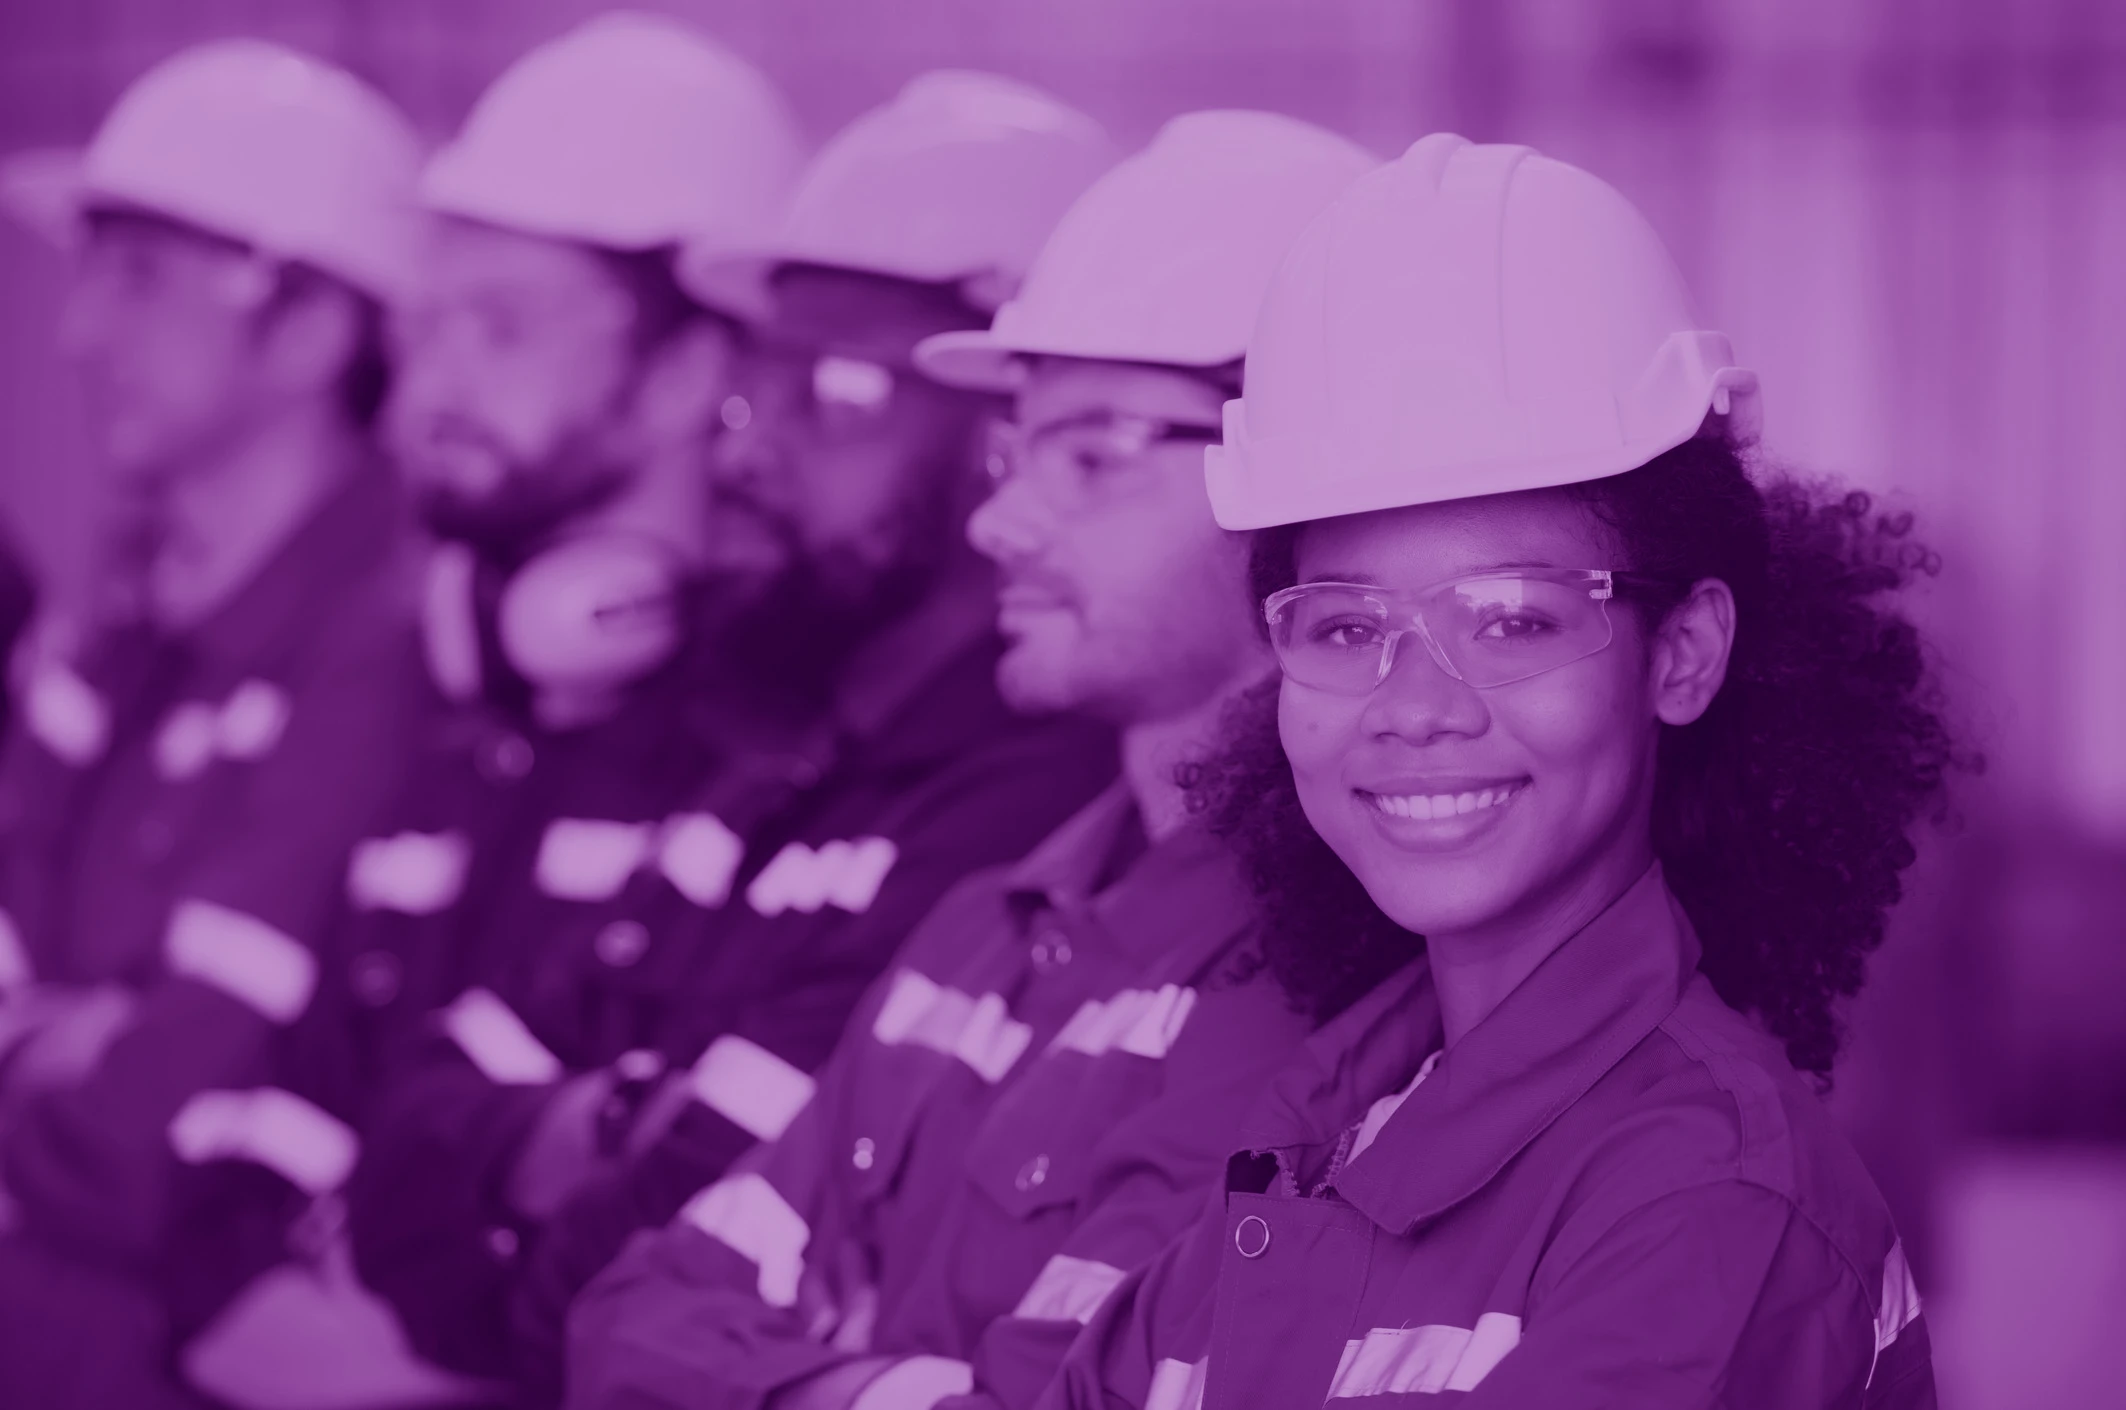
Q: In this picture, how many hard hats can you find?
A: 5